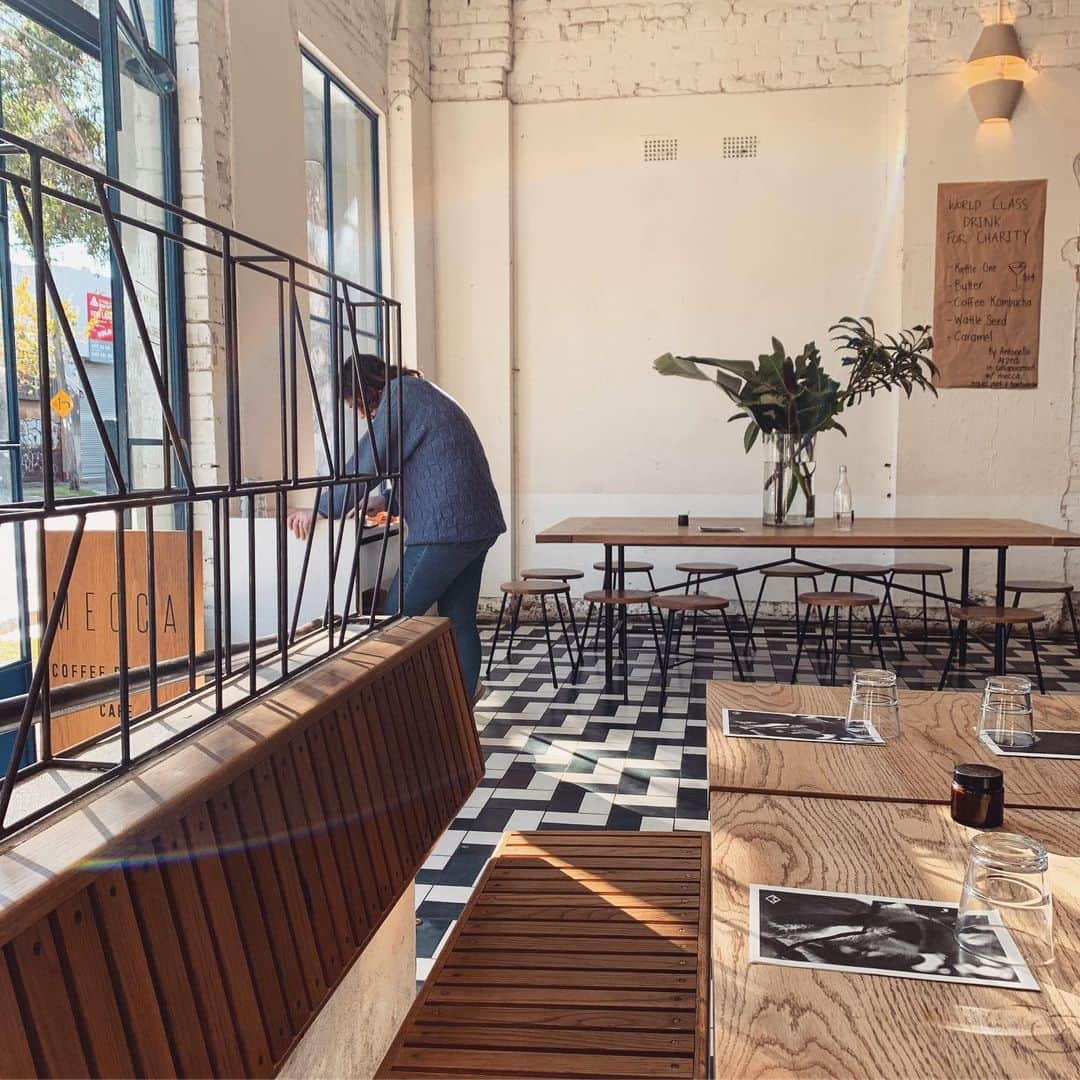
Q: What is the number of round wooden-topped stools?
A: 12